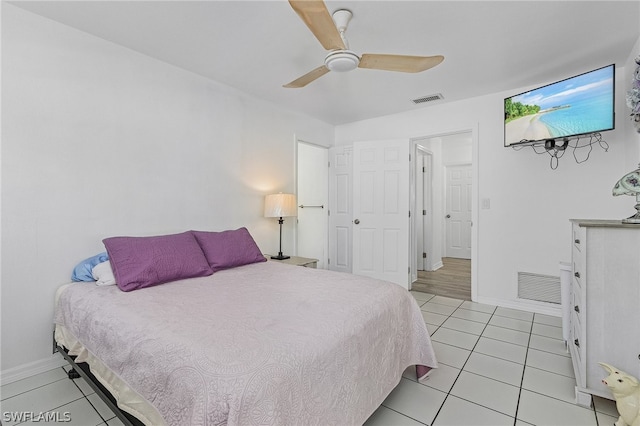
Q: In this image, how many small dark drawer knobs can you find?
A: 4